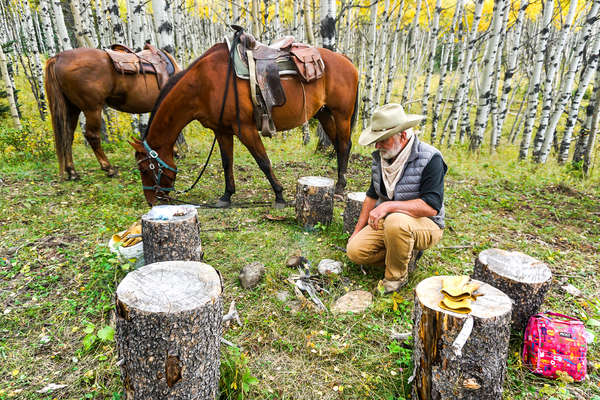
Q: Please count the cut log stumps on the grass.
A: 6